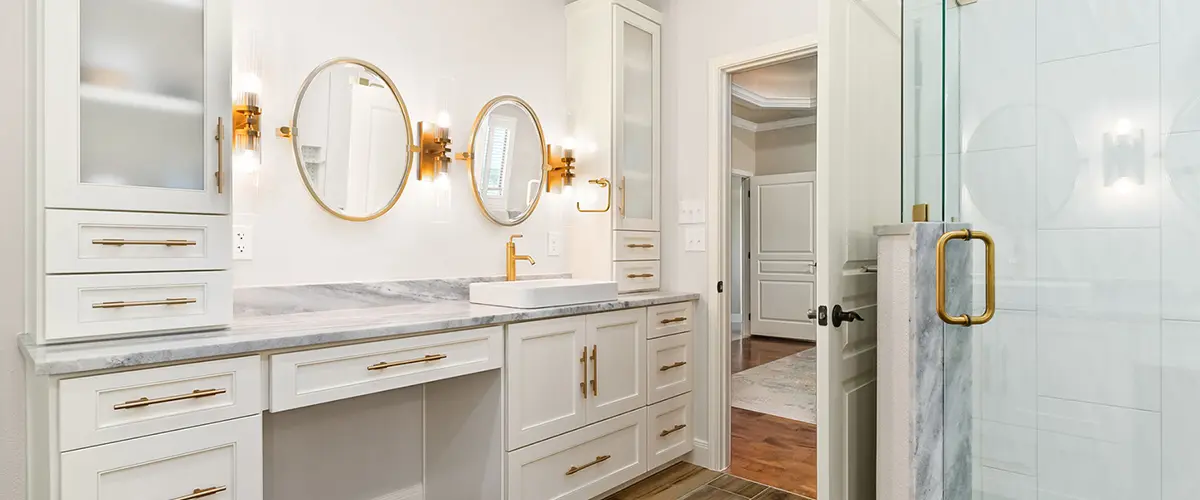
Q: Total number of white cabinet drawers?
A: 11